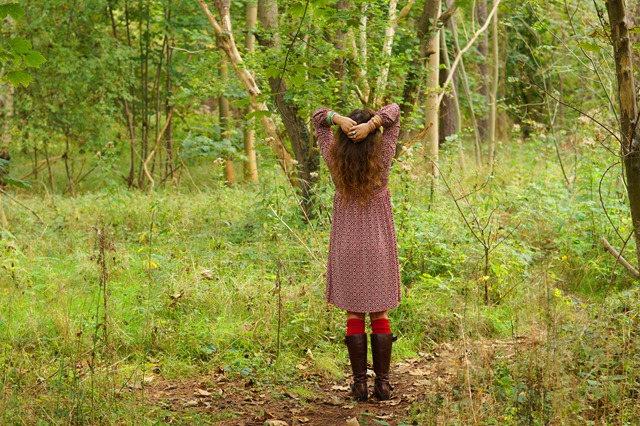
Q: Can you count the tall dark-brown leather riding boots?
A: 2